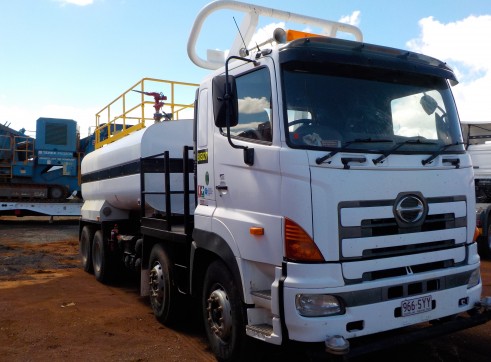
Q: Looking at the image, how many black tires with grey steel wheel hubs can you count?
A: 4